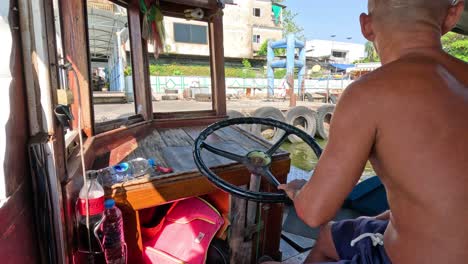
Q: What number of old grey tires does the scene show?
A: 4